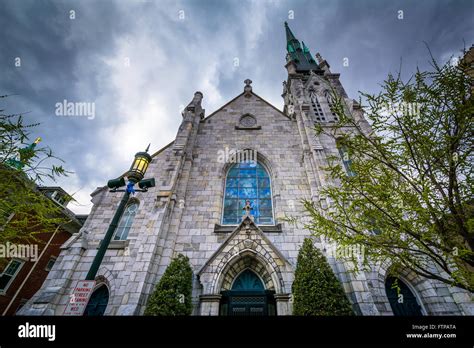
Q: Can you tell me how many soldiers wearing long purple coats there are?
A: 0